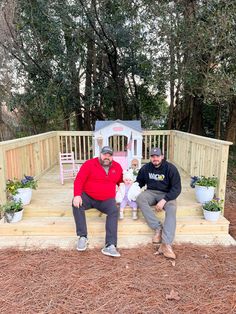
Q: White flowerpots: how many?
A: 4